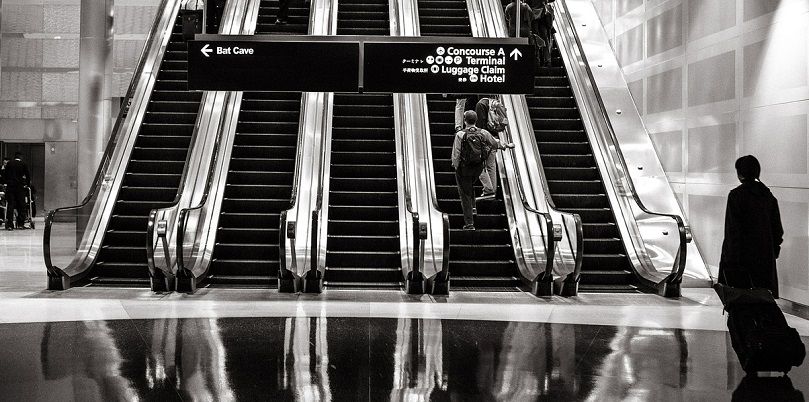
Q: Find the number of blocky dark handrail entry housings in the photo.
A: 10